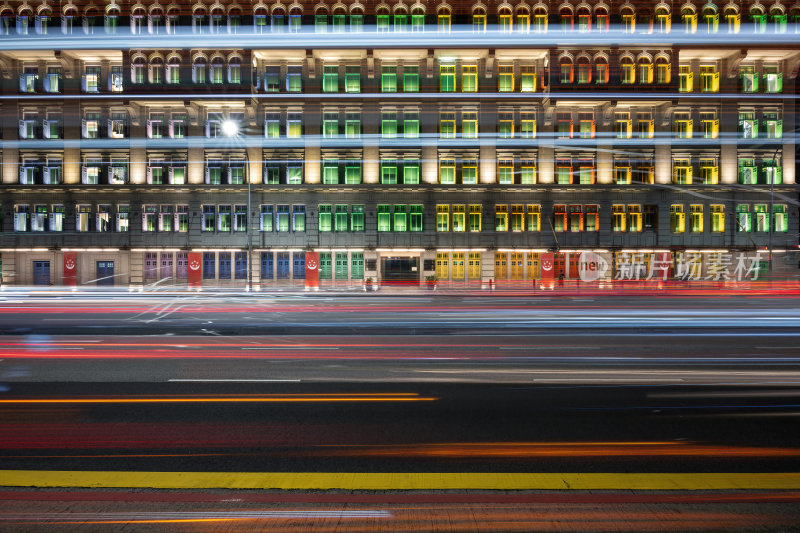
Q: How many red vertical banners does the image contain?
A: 5